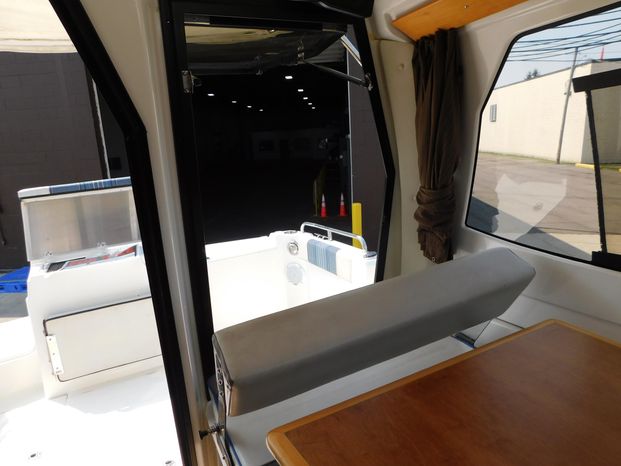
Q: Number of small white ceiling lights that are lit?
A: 9